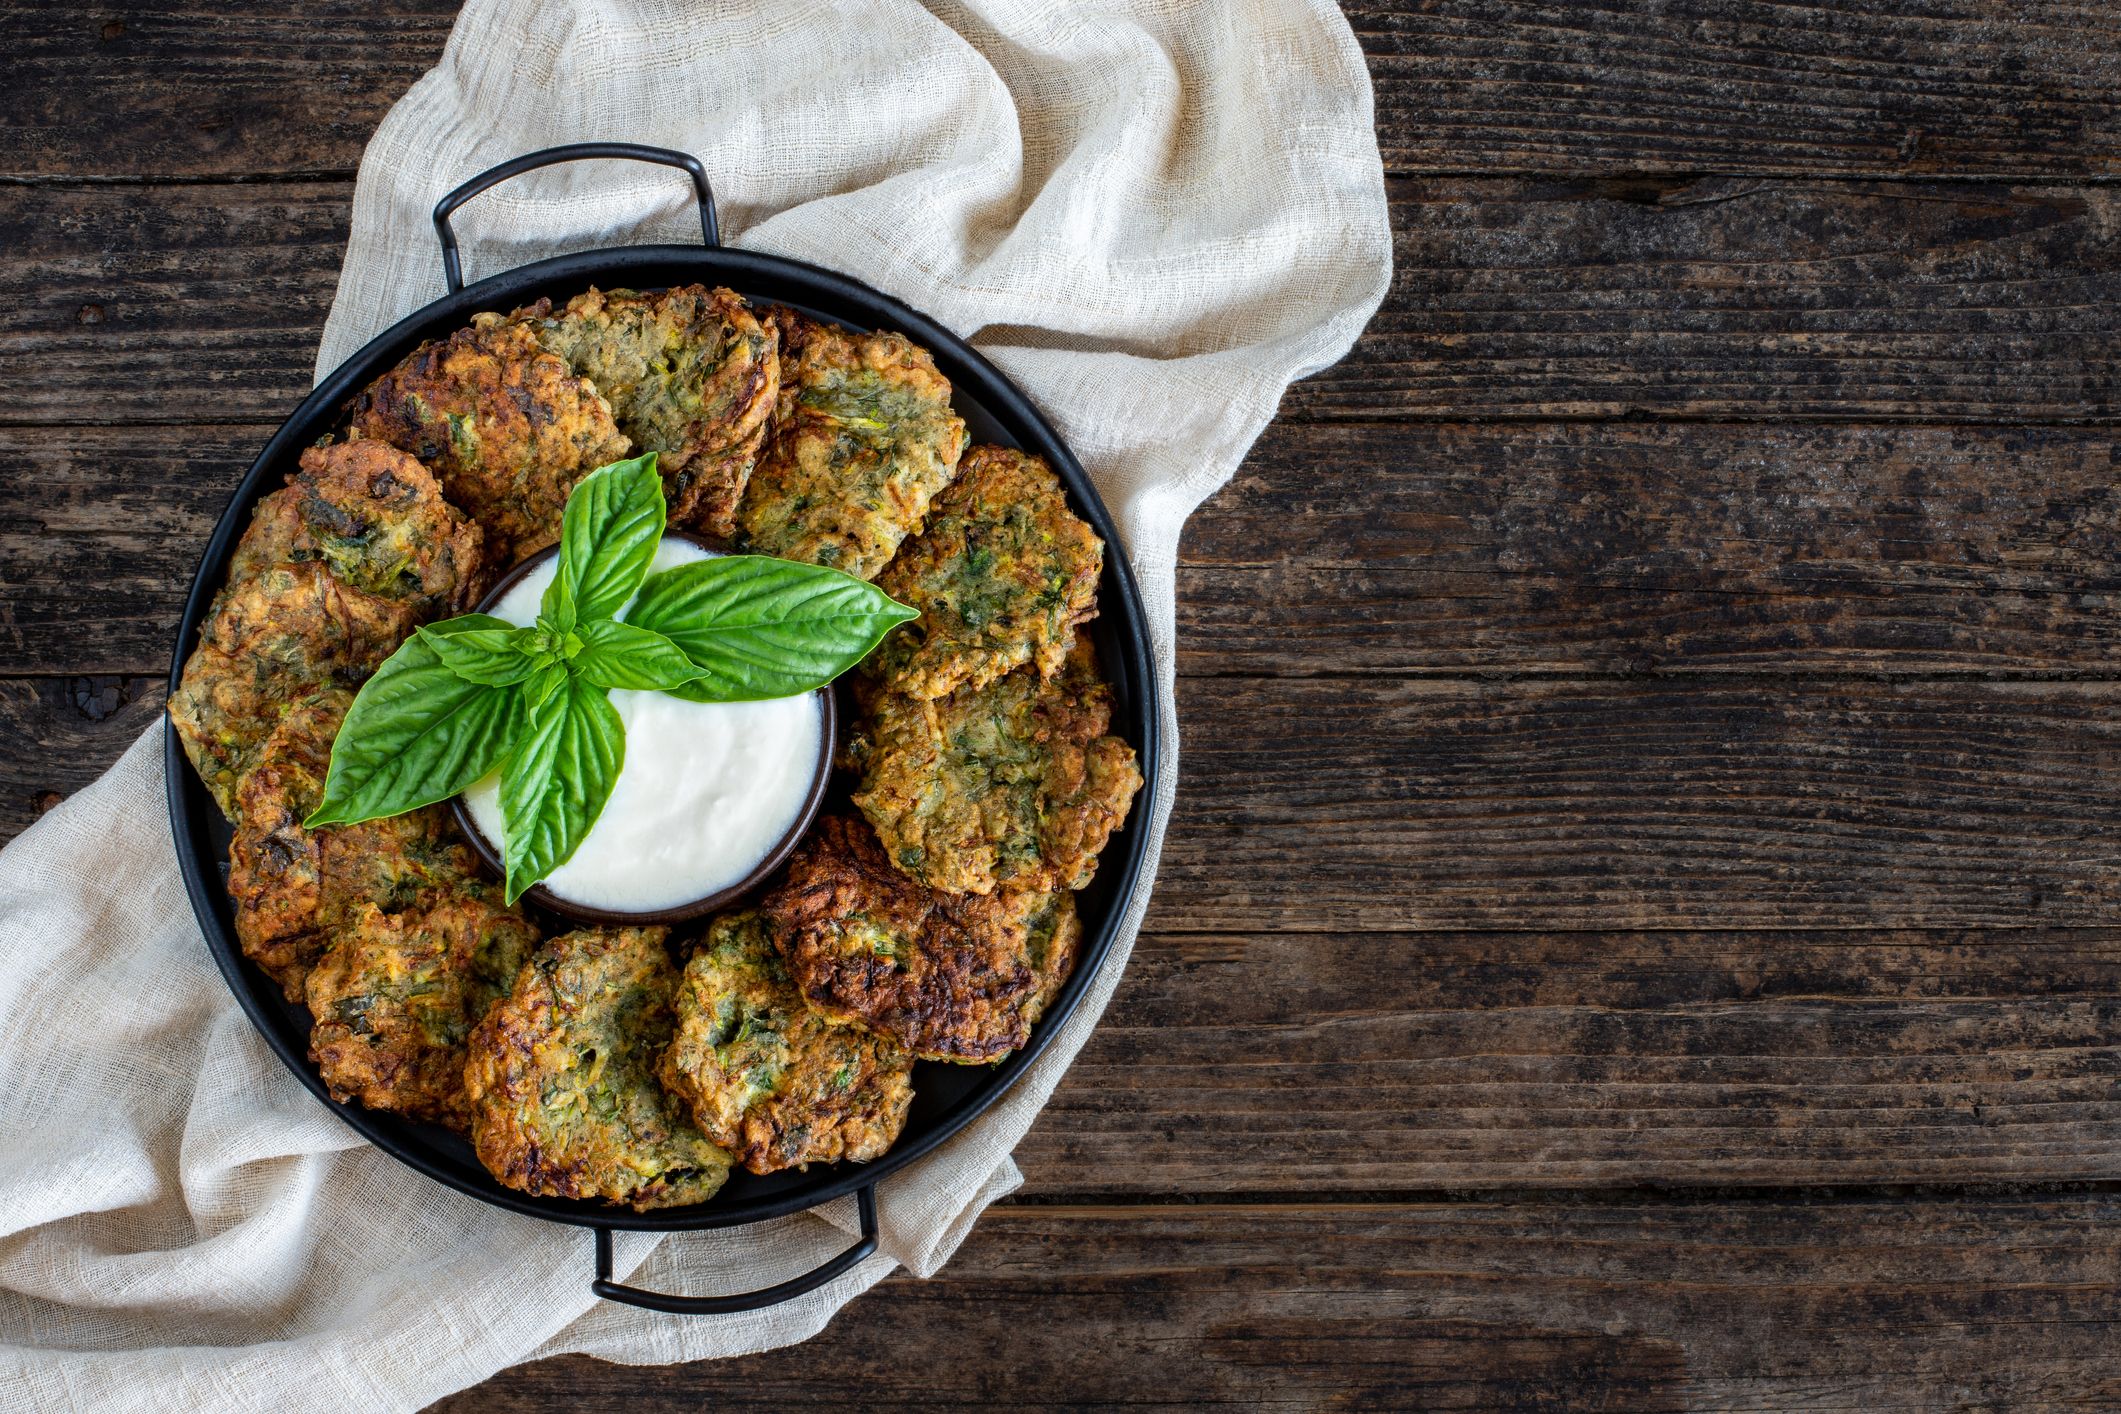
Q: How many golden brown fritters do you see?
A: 12